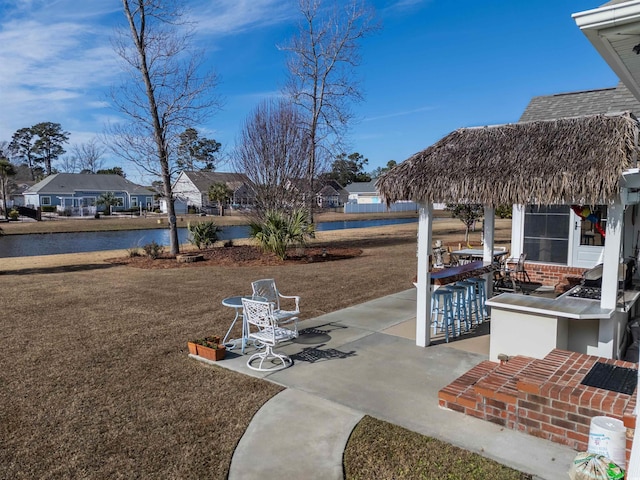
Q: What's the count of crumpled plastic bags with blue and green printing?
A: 1